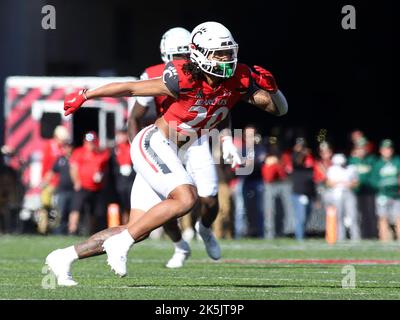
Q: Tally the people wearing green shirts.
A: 2